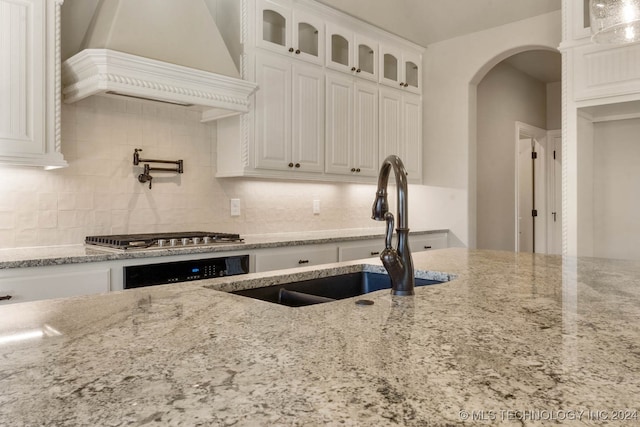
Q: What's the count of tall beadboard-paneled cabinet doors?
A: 7